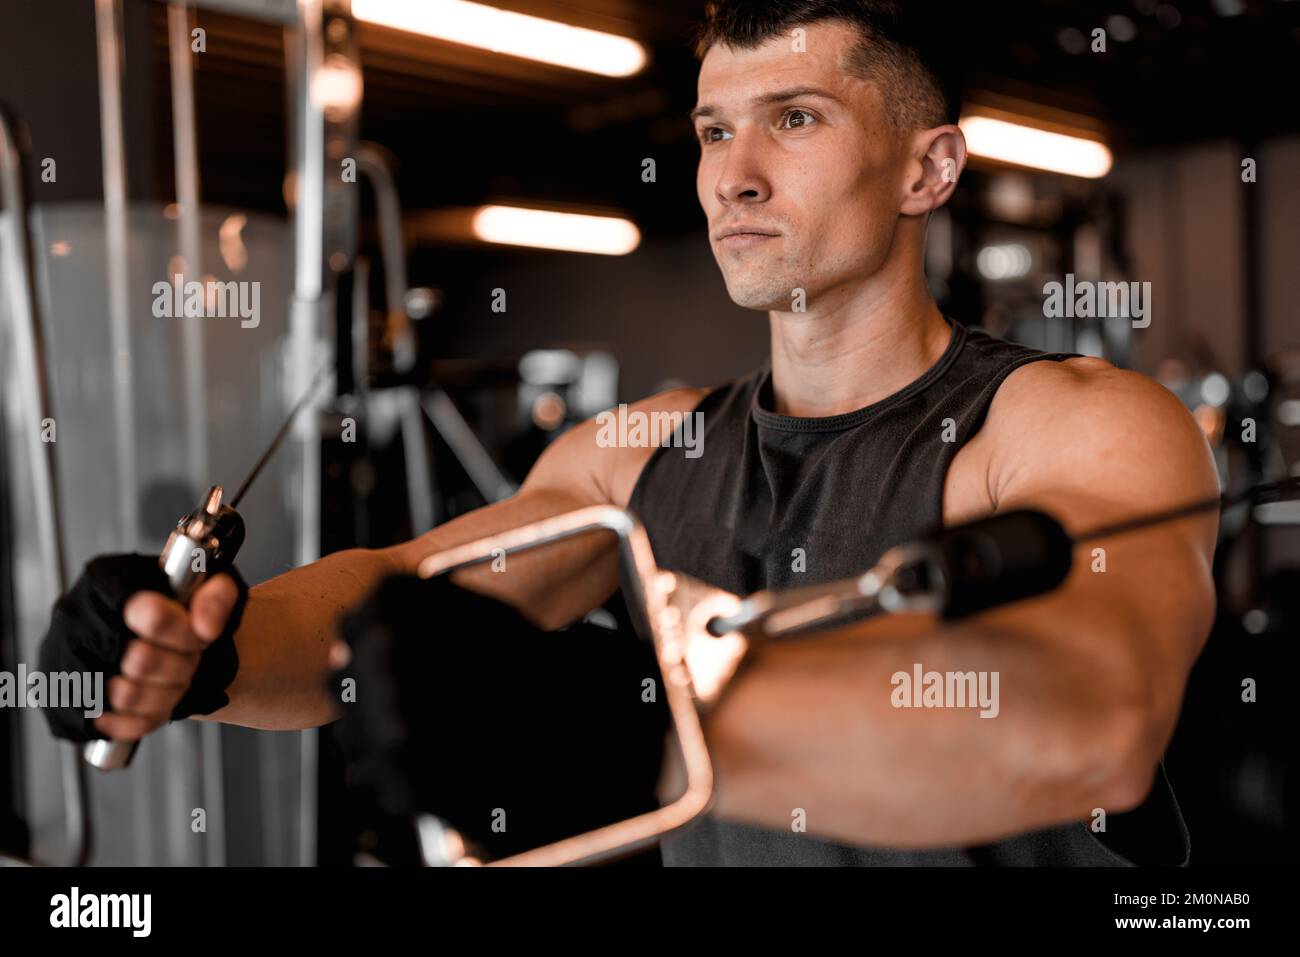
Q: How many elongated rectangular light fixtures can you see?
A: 3